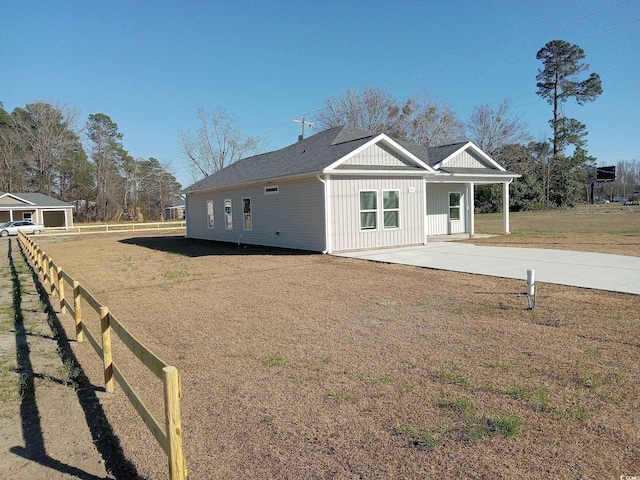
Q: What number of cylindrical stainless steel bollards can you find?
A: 0